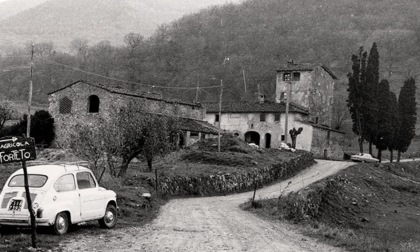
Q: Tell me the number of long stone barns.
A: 1